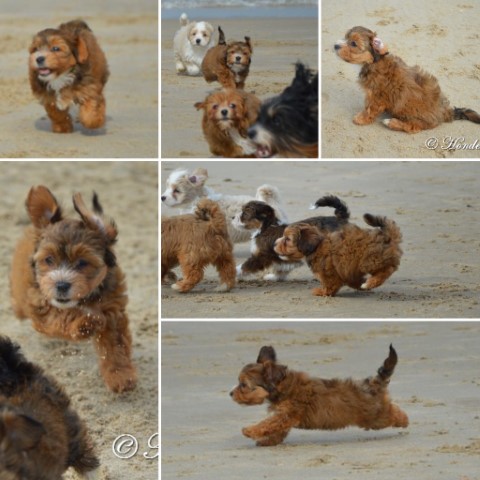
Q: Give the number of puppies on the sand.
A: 13